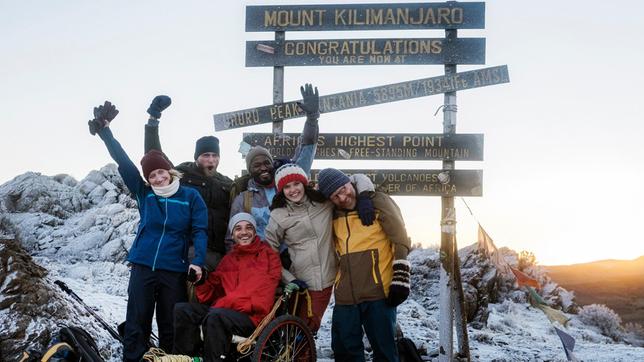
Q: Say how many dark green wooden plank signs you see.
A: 5